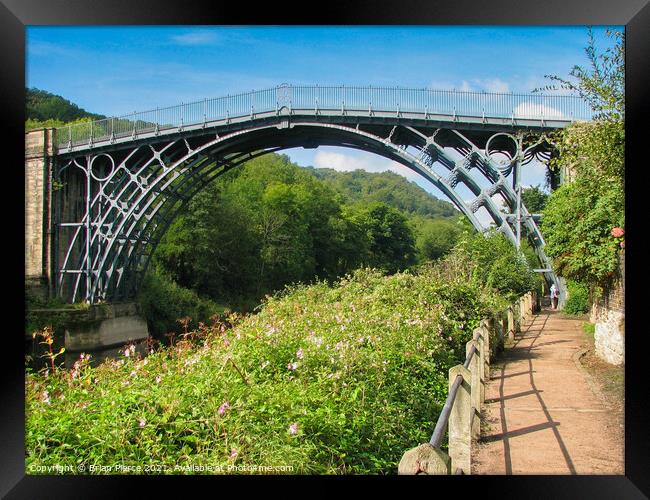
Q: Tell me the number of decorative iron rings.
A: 2